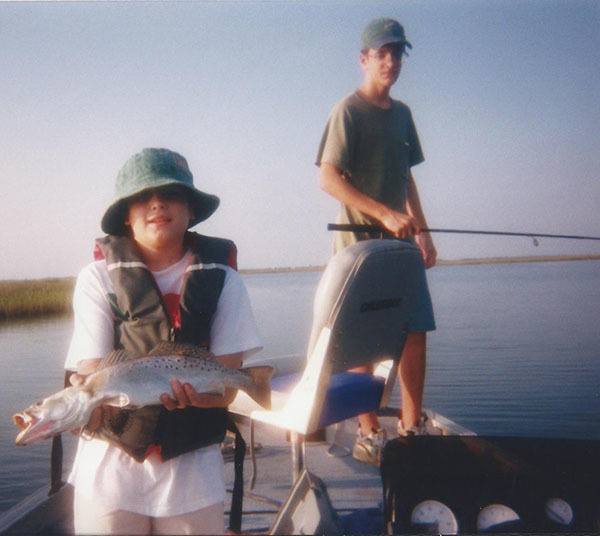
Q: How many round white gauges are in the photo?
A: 3